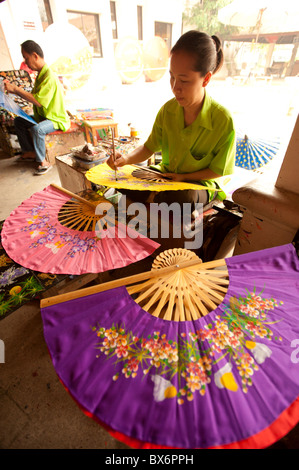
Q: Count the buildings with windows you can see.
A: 1